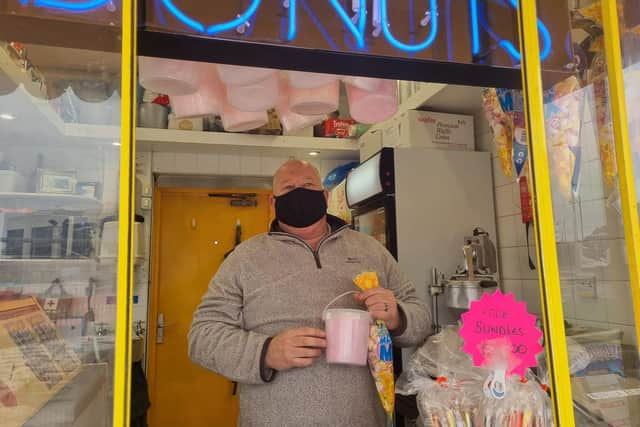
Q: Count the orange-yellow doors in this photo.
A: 1